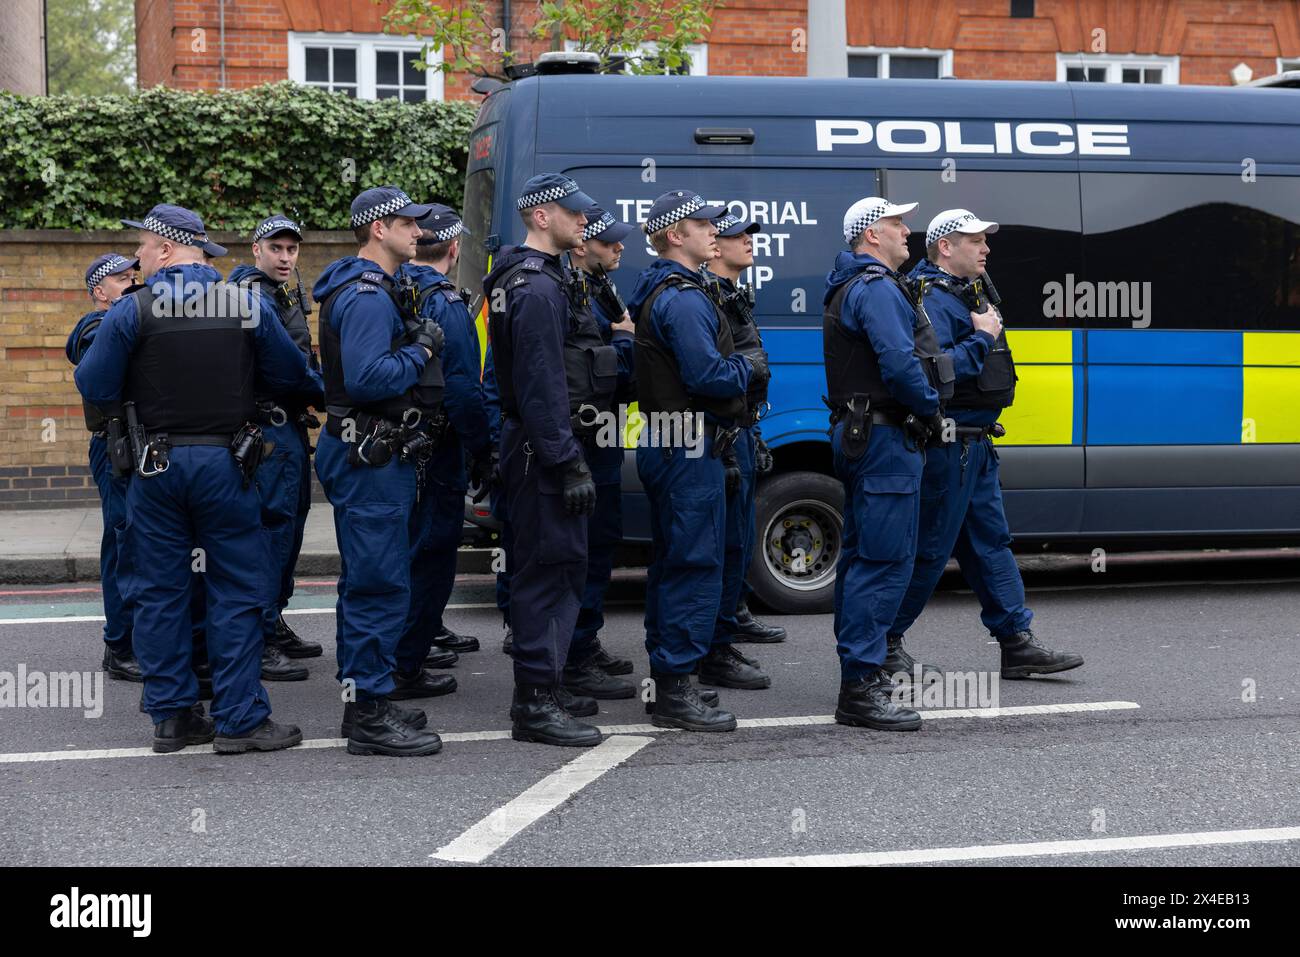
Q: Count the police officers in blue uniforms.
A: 12